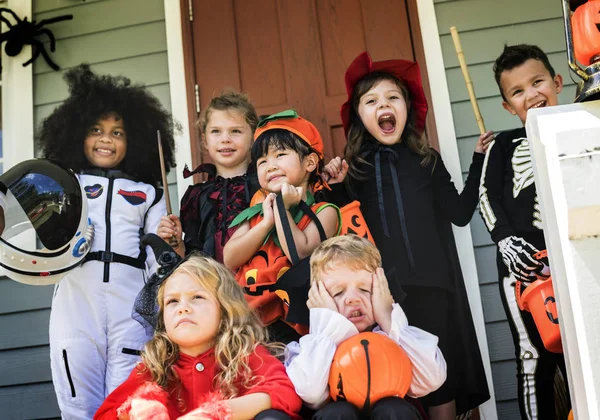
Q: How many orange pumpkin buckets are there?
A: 3